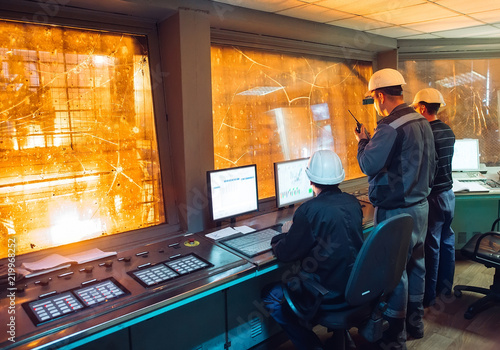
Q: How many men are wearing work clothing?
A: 3